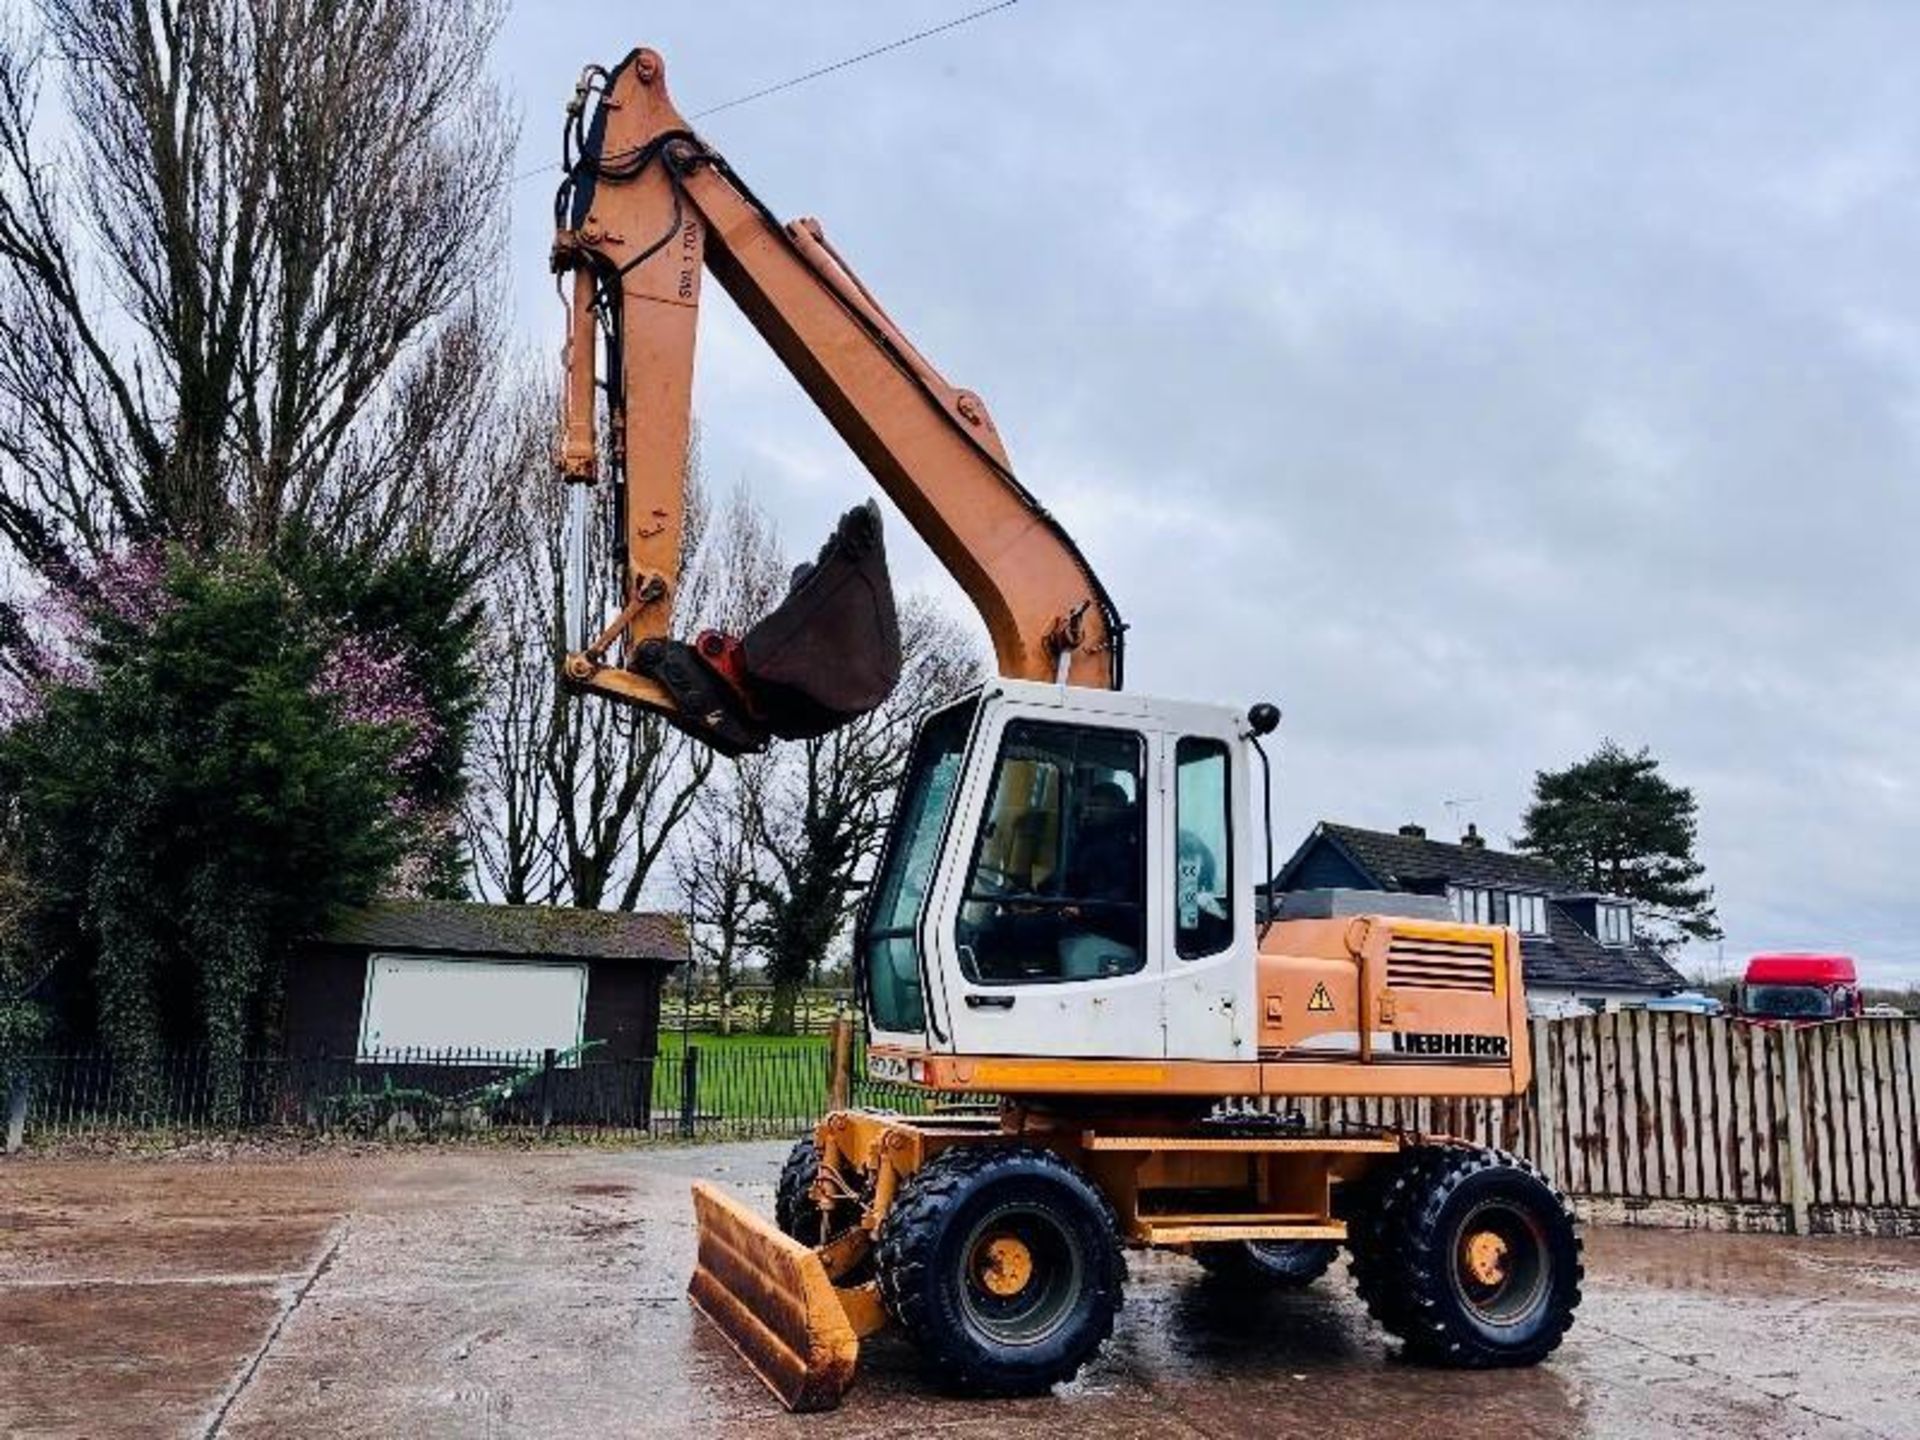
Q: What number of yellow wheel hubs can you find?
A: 2